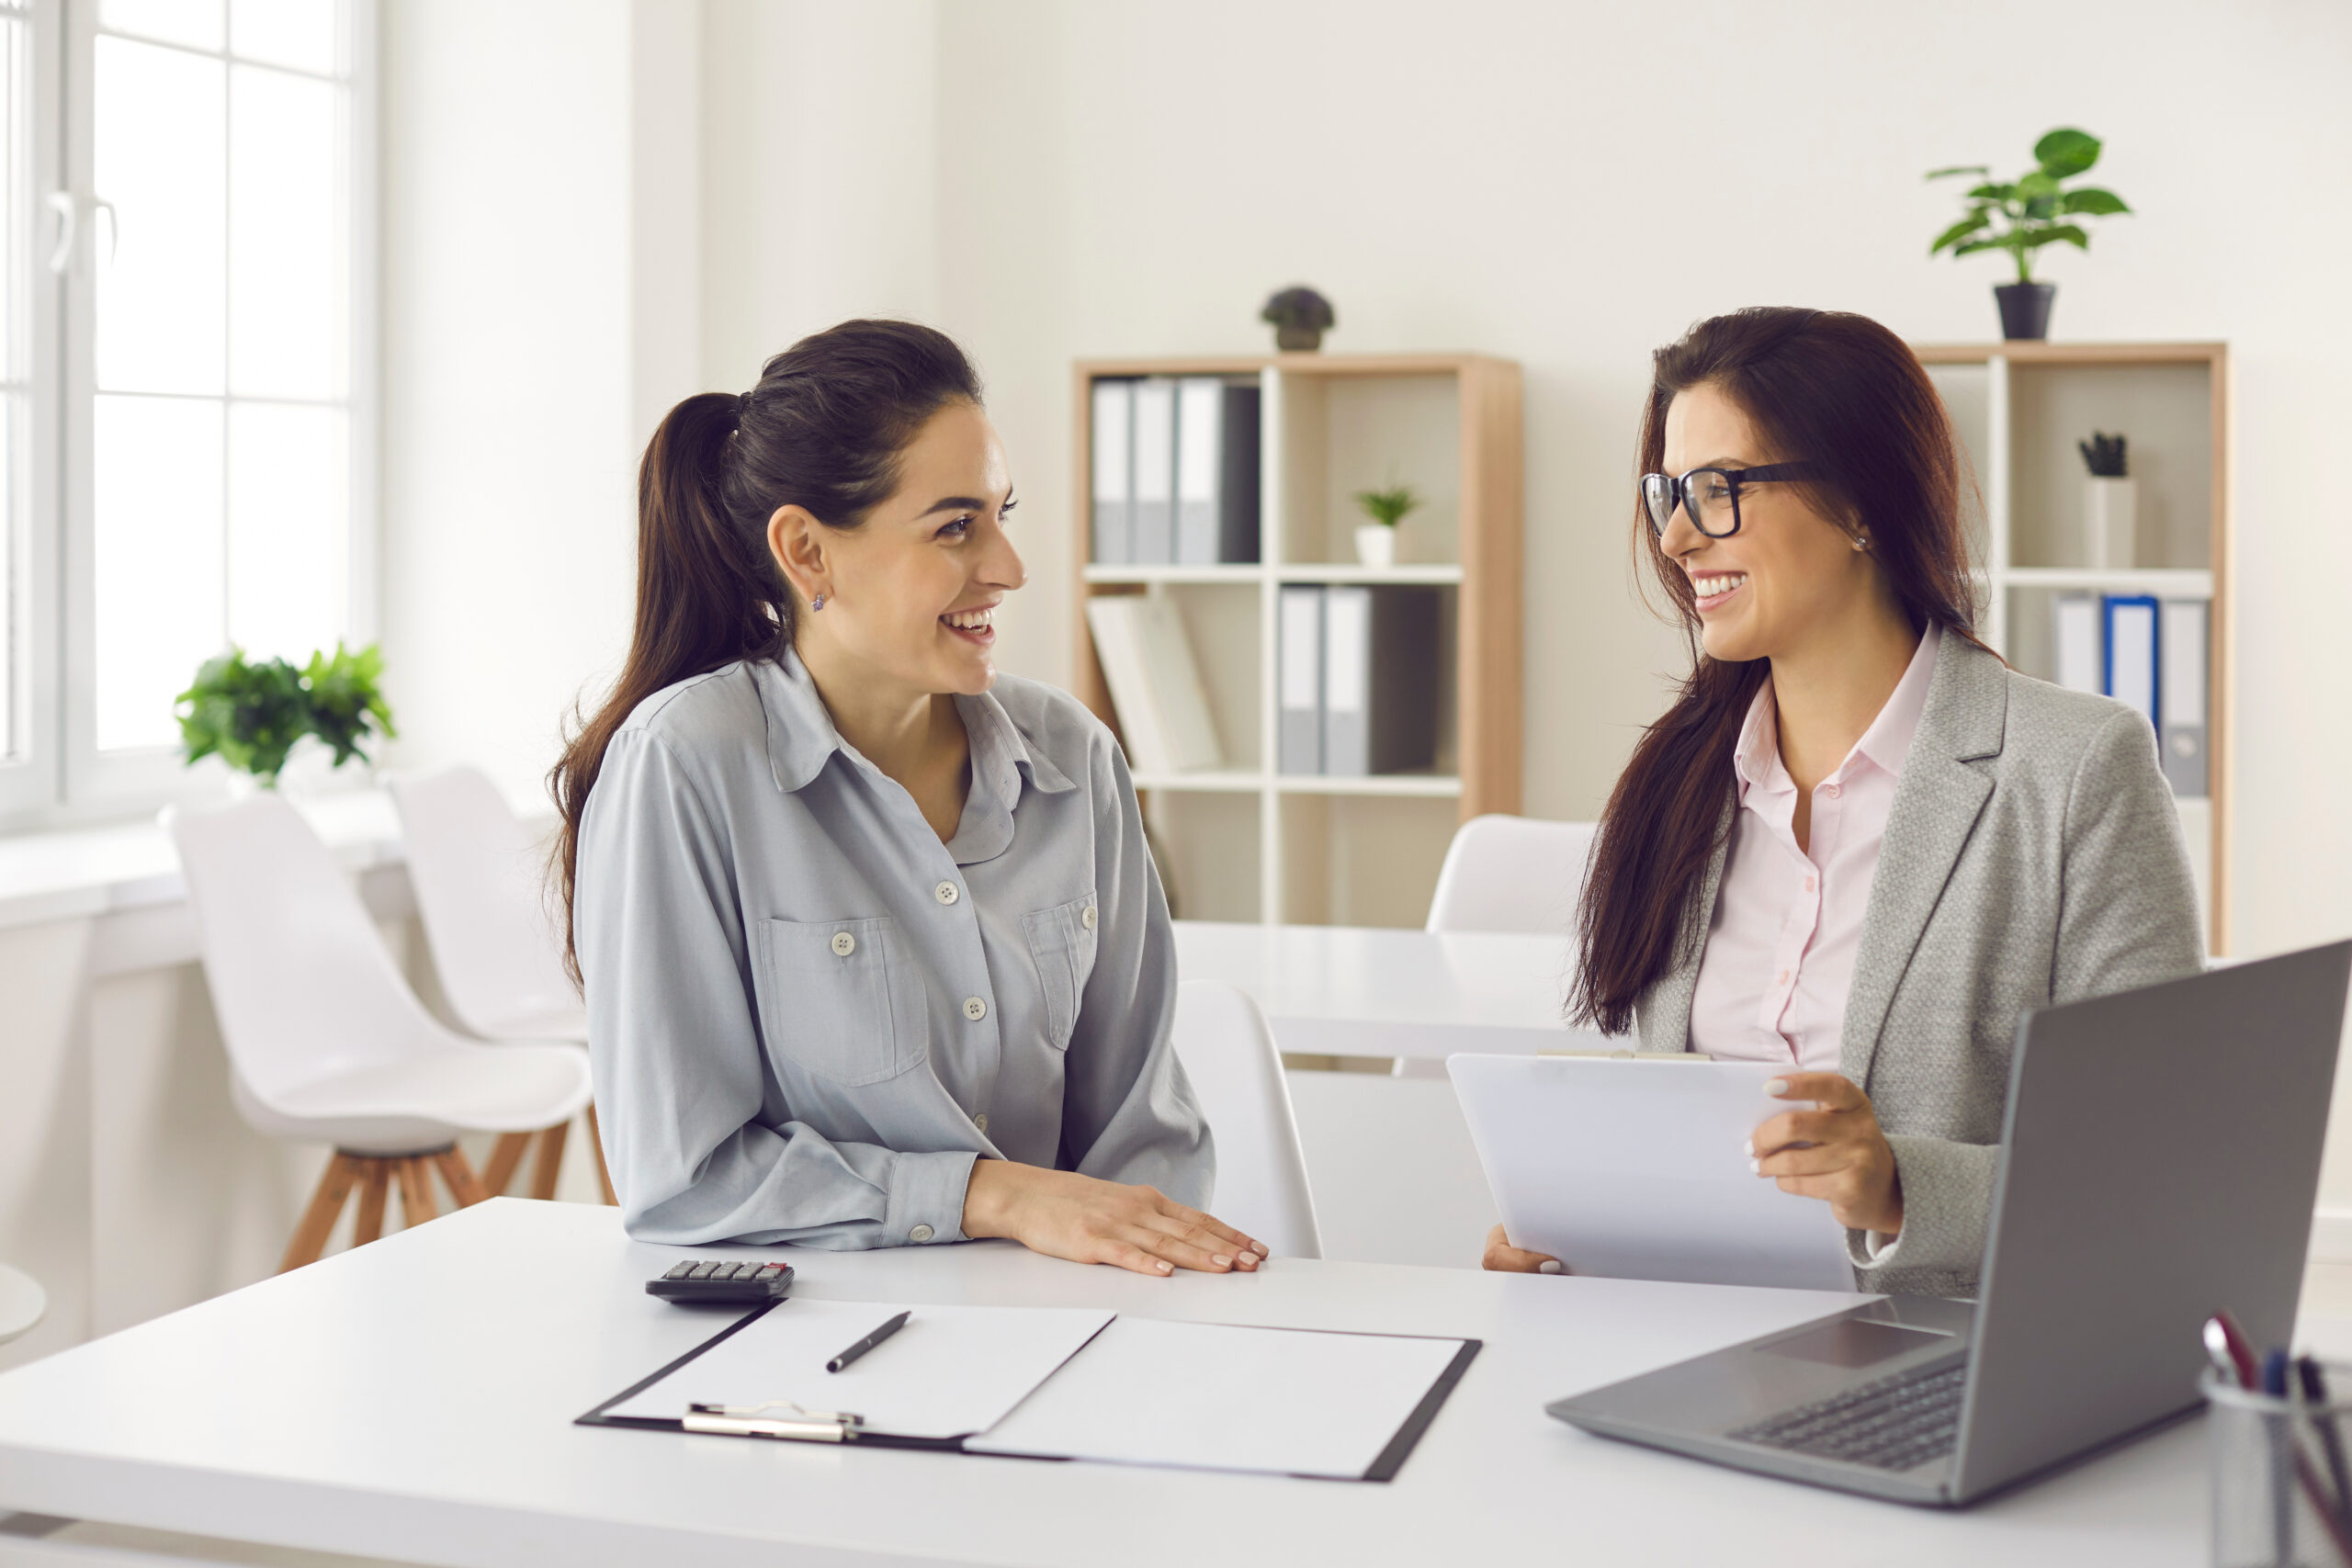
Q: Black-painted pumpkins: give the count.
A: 0